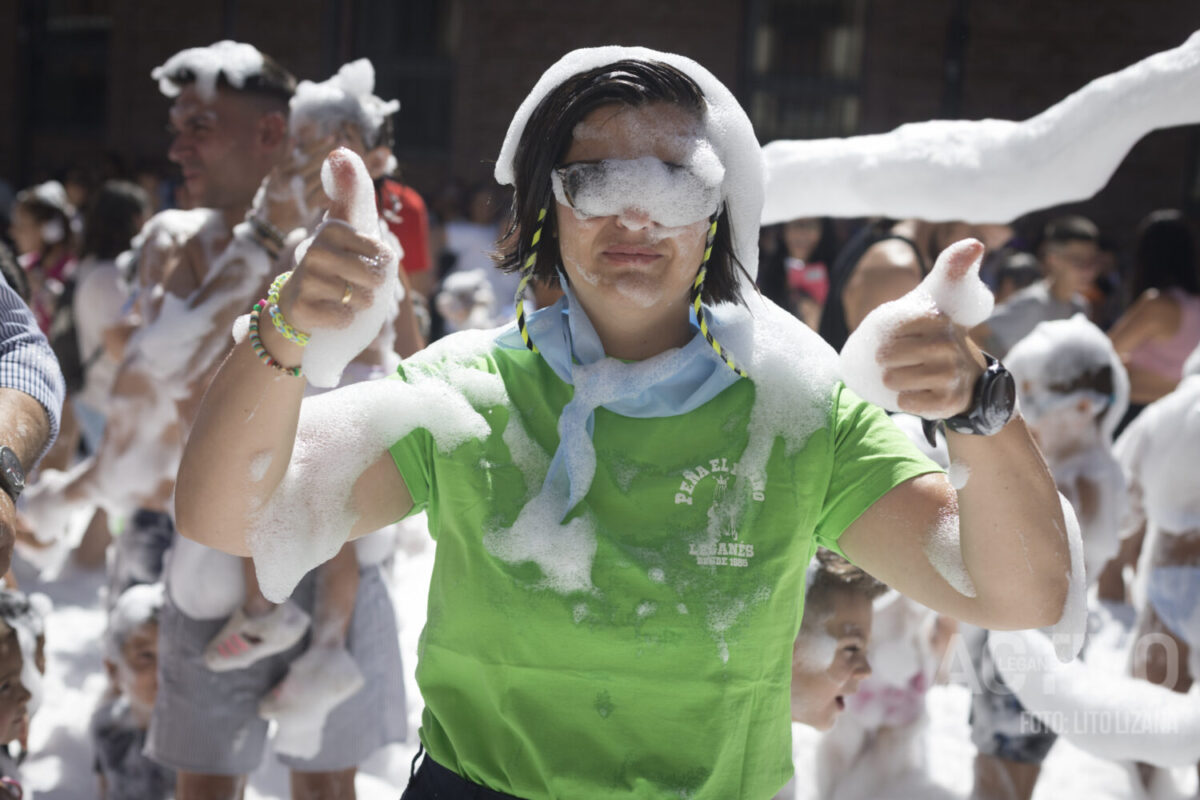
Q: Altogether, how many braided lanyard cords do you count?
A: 2